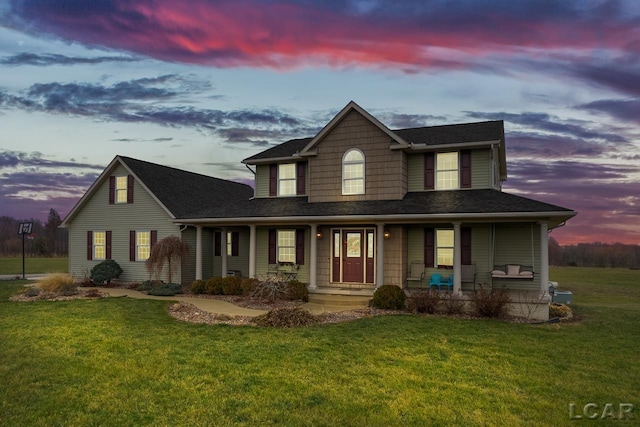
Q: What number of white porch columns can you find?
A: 7